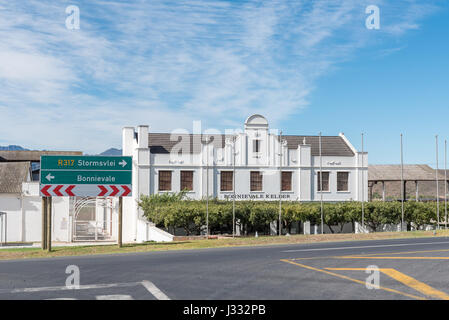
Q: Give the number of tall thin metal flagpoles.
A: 8